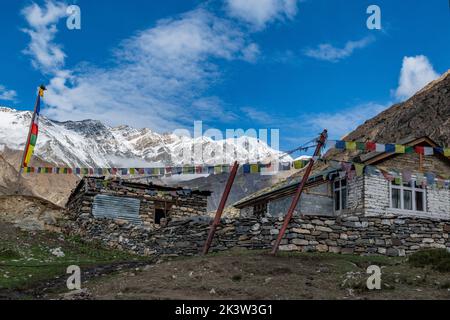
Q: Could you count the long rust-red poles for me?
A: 2